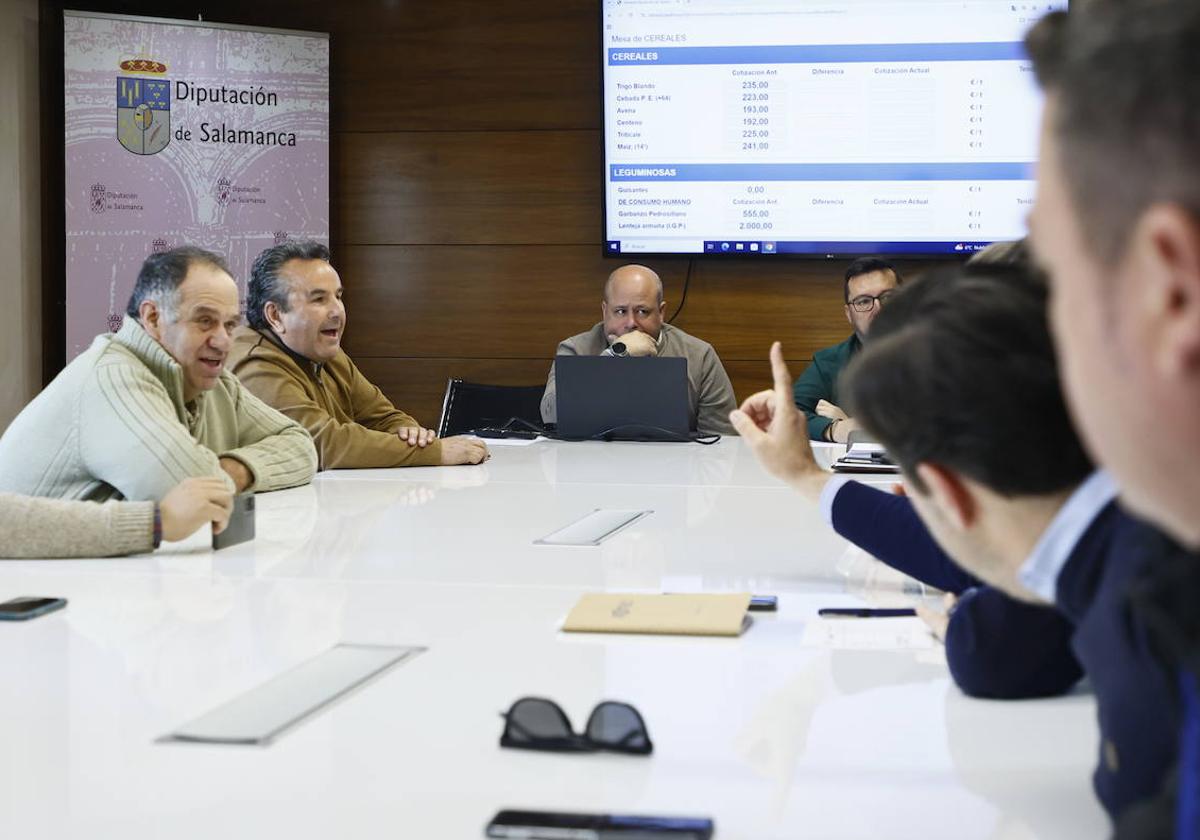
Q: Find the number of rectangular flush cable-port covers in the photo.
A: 2